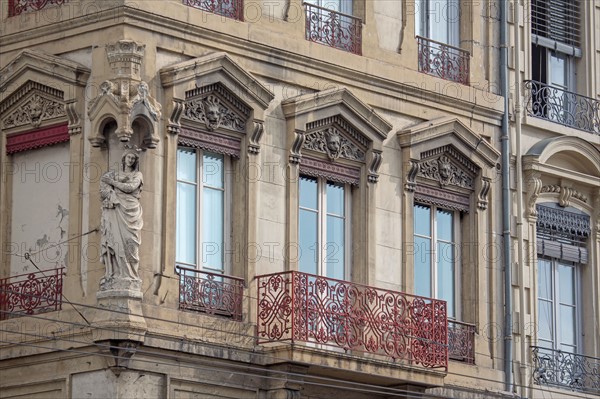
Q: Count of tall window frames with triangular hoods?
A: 4